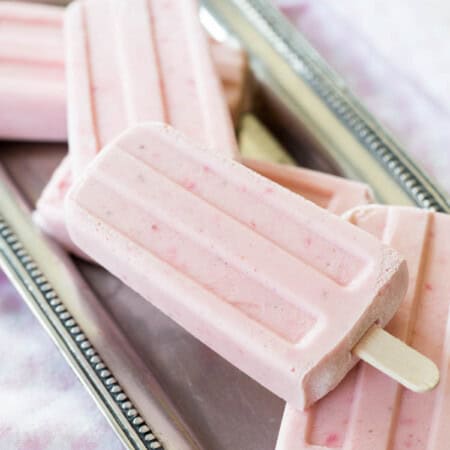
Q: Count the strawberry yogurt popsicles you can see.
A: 5